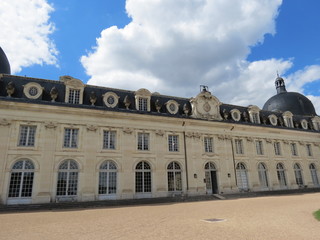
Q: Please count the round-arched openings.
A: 11